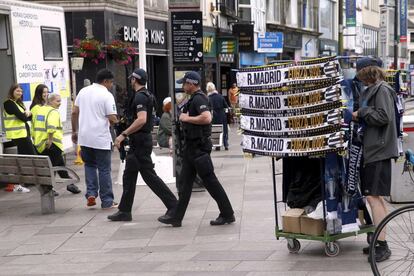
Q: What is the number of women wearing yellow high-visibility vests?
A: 3